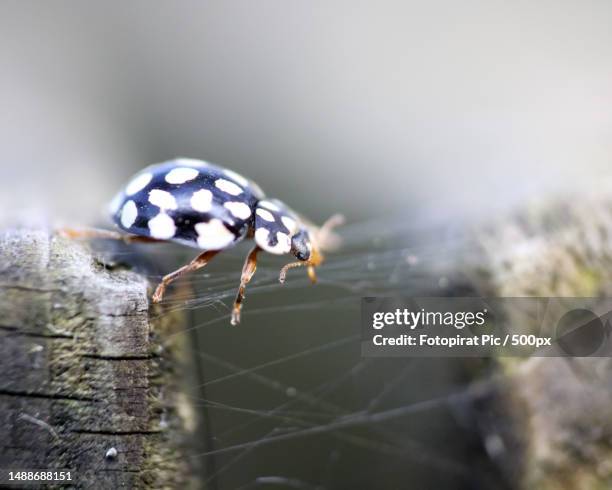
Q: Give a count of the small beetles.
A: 1